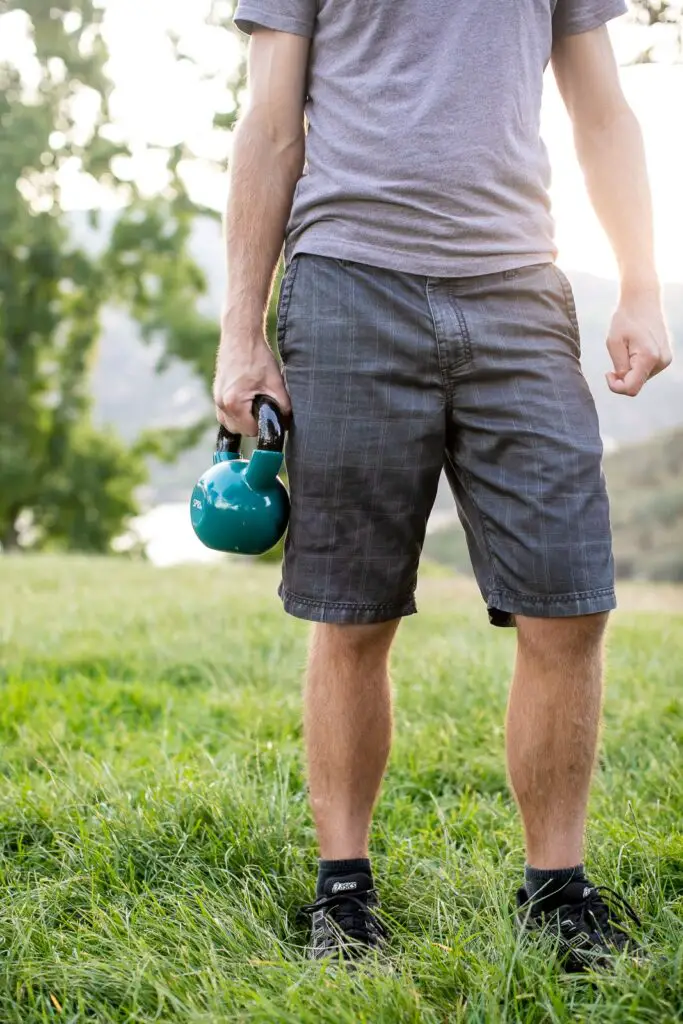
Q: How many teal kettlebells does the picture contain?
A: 1